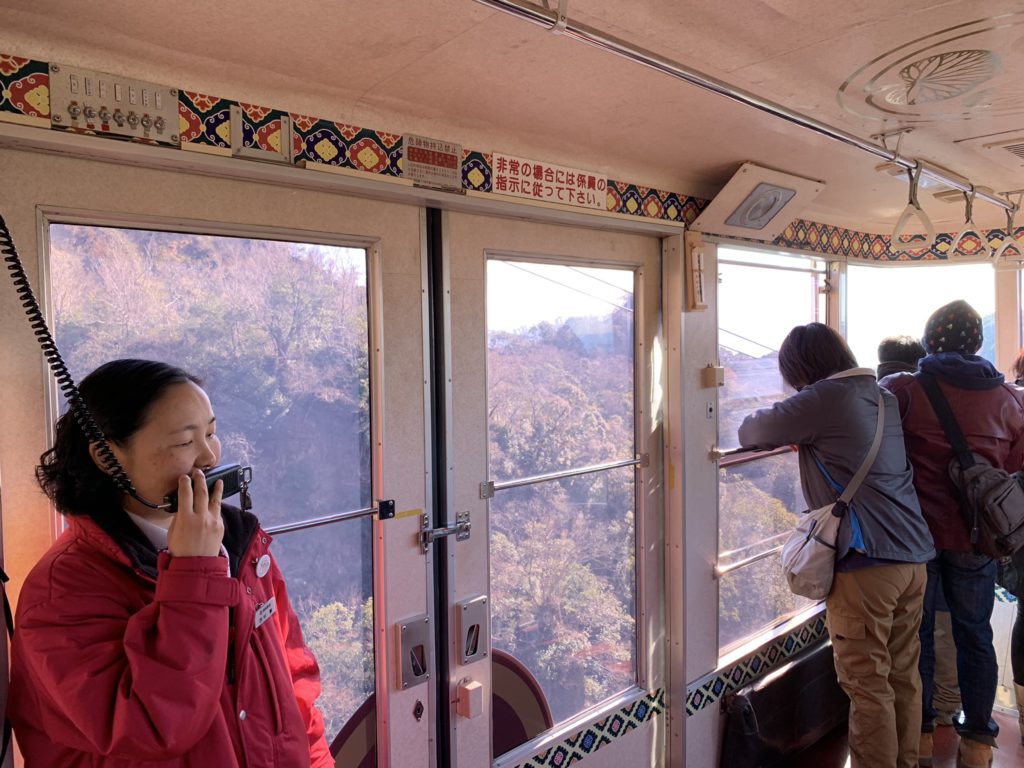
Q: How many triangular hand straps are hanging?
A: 3